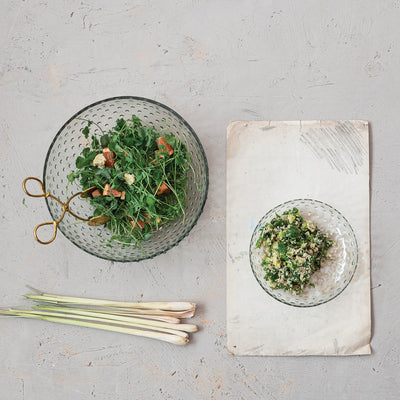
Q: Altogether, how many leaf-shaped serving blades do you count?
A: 2